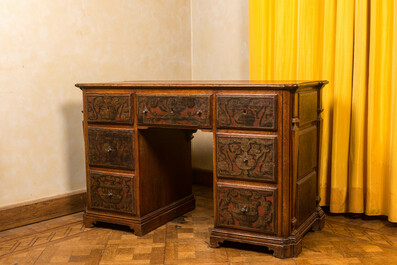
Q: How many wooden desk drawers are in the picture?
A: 7